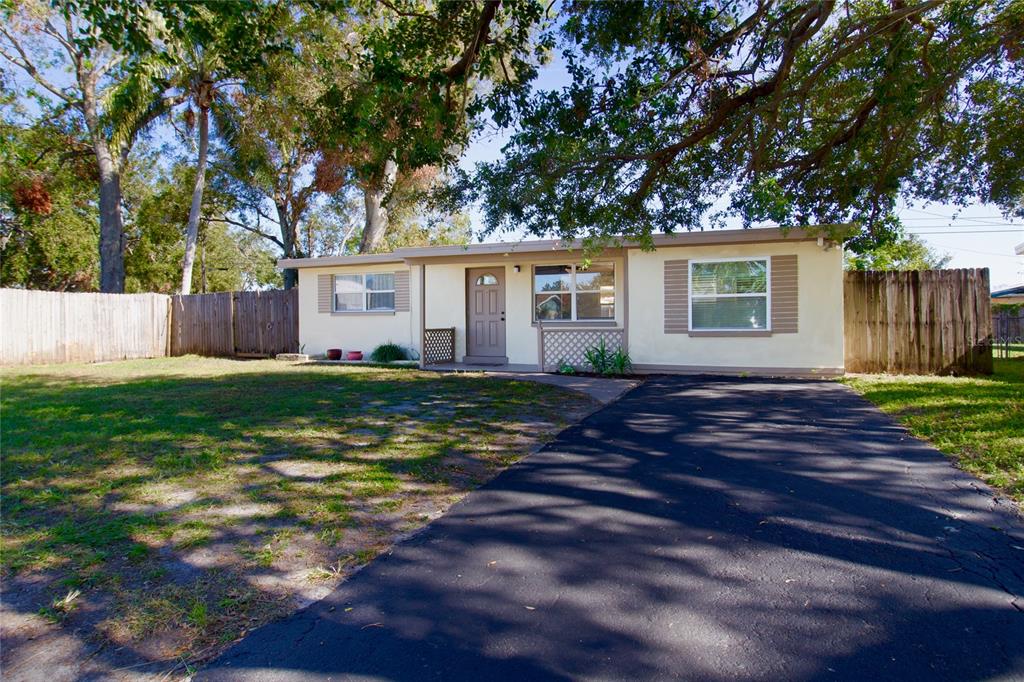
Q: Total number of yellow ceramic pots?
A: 0